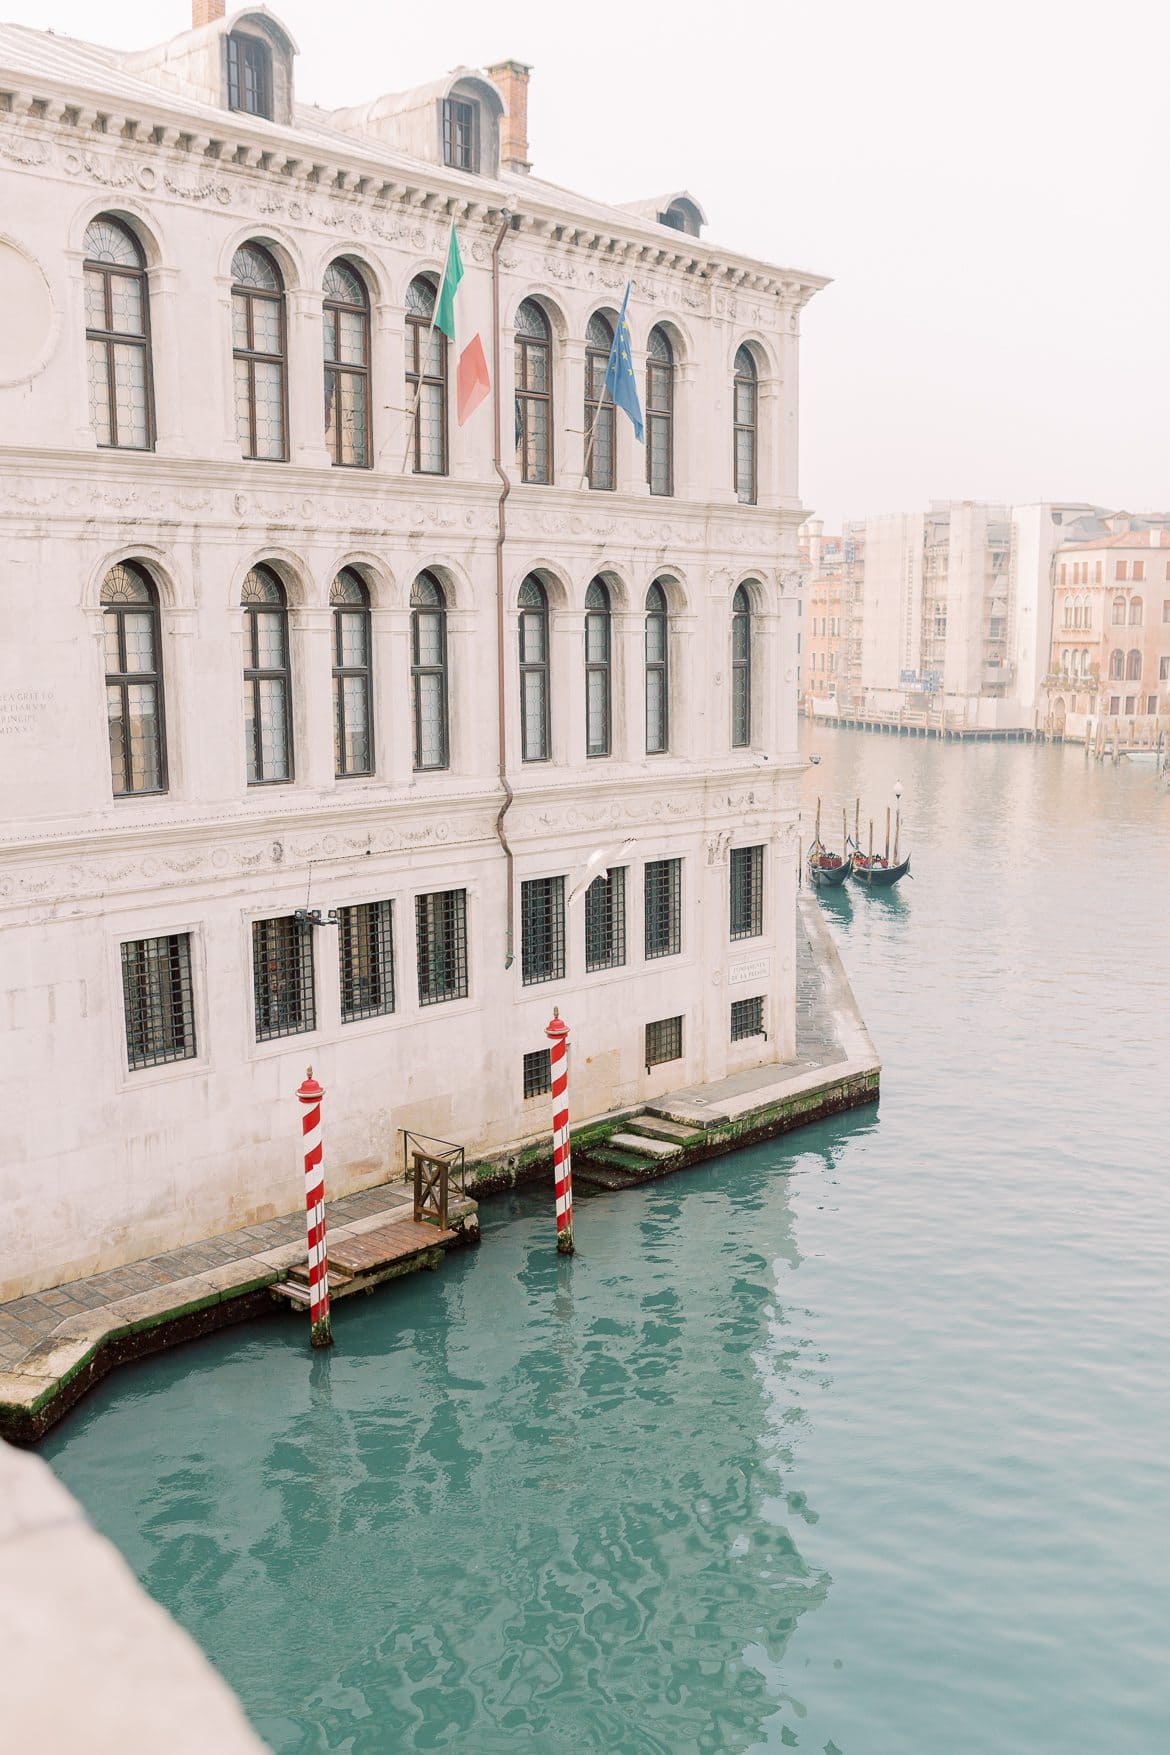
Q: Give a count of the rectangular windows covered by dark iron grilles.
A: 11